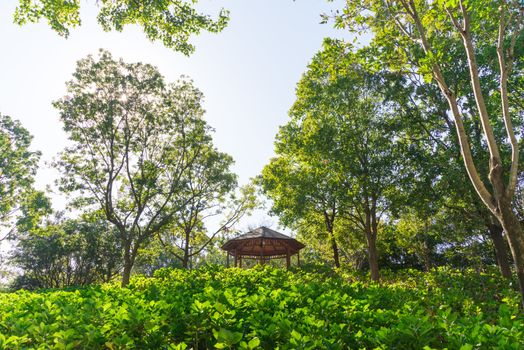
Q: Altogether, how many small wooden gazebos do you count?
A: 1